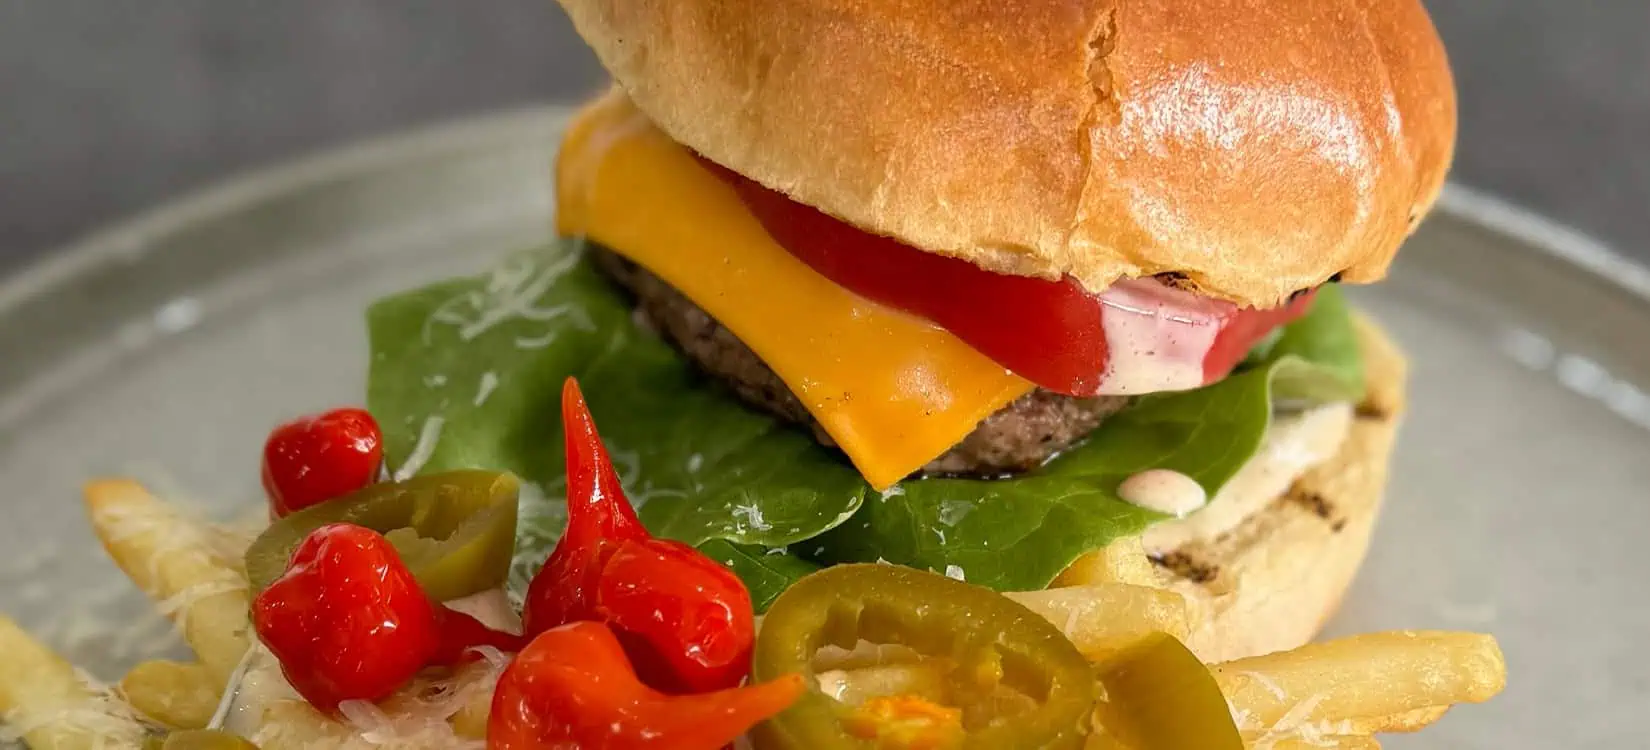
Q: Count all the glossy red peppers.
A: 5